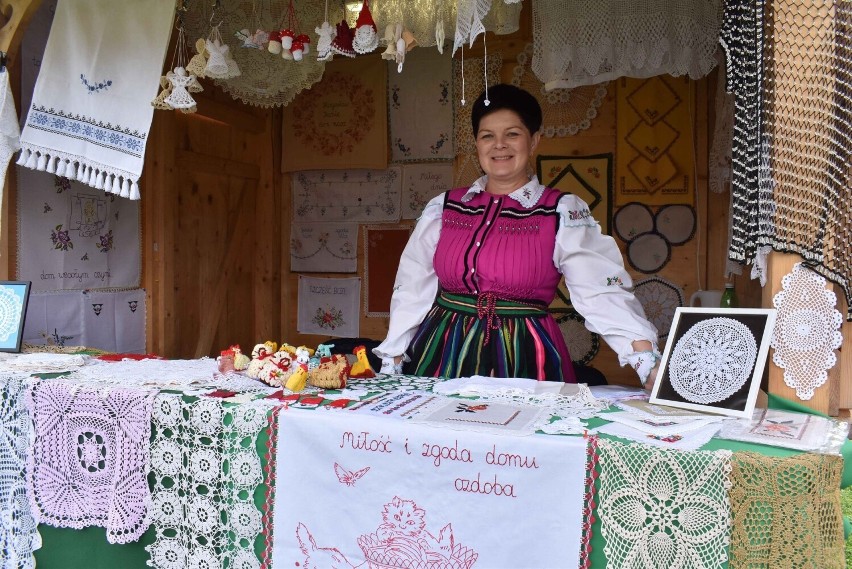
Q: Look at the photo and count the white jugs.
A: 1